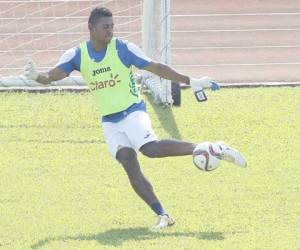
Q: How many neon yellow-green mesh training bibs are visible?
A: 1